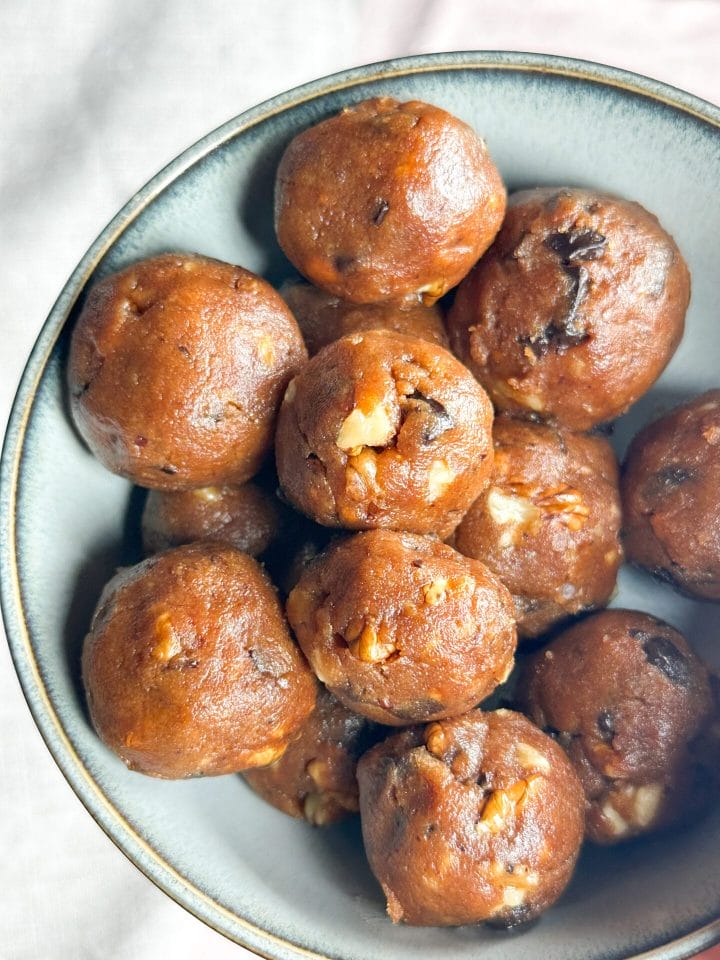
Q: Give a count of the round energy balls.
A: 13